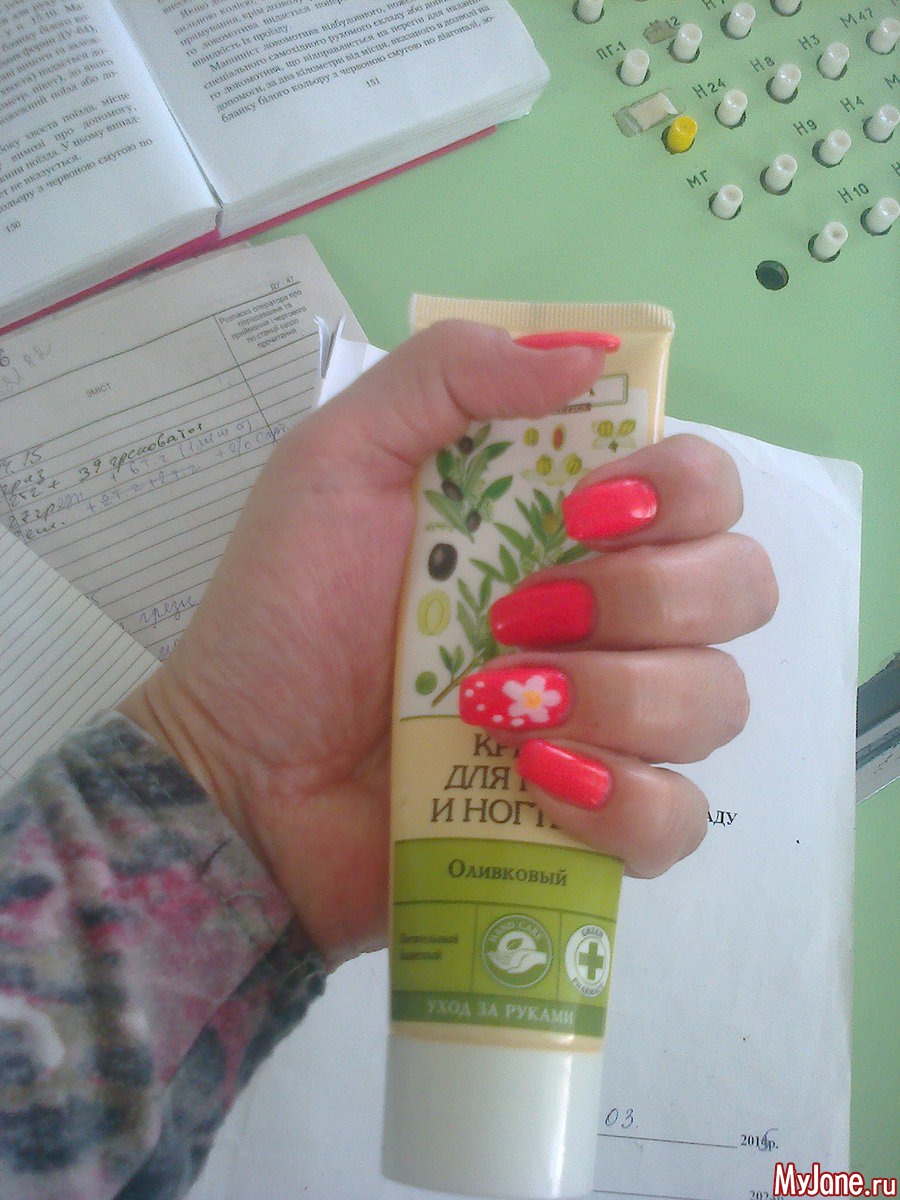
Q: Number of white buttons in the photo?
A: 15